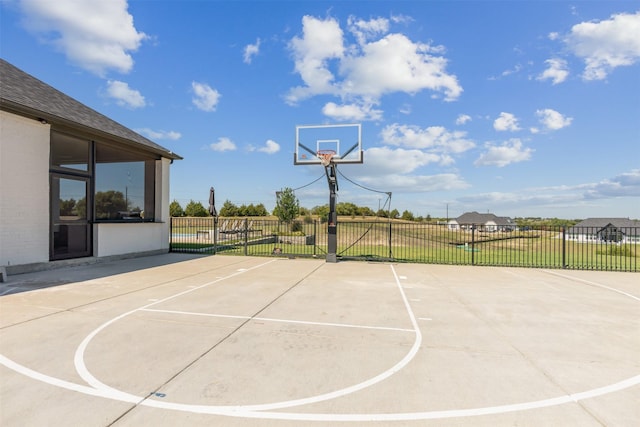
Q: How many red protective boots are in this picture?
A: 0